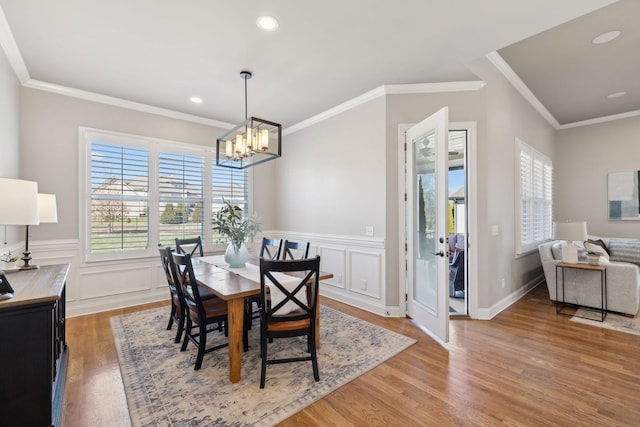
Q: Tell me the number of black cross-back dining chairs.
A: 6